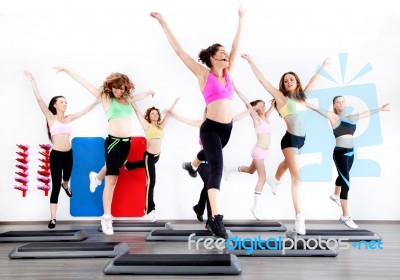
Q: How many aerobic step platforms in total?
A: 8